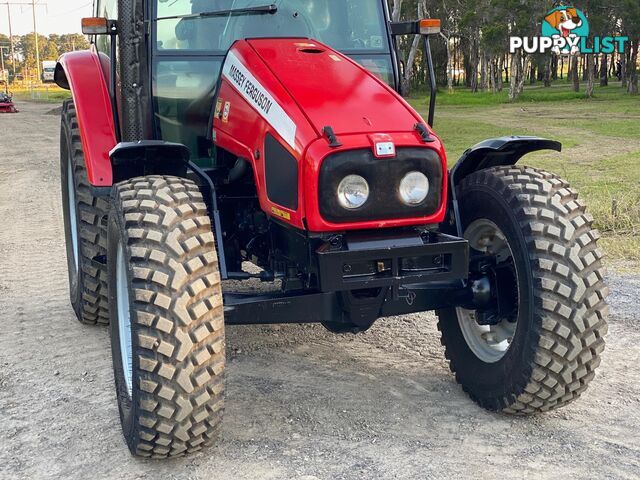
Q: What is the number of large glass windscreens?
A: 1